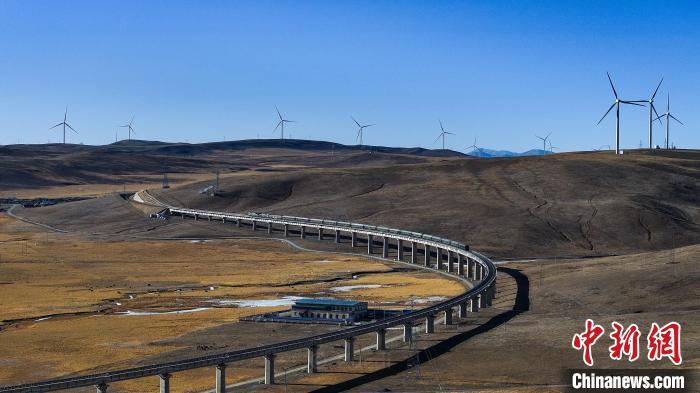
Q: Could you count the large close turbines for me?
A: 3